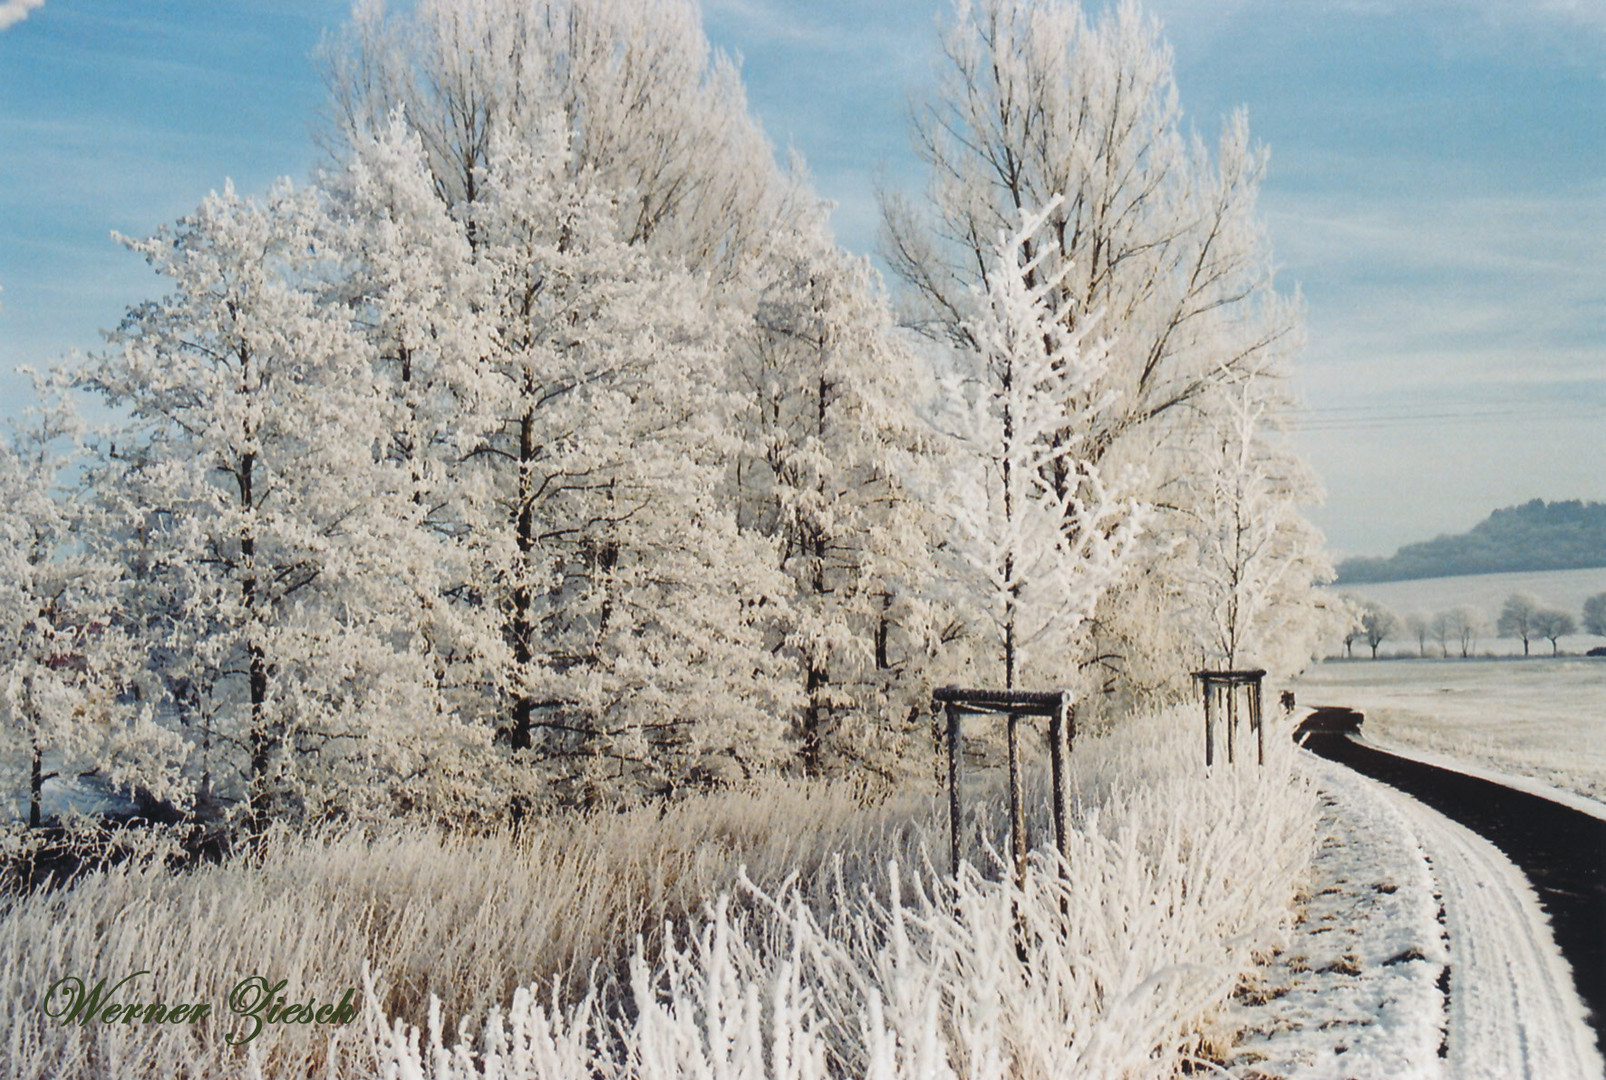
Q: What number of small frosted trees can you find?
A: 2